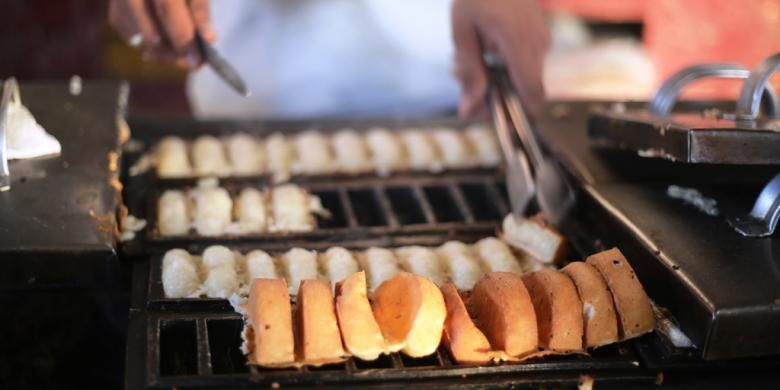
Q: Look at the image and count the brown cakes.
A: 9